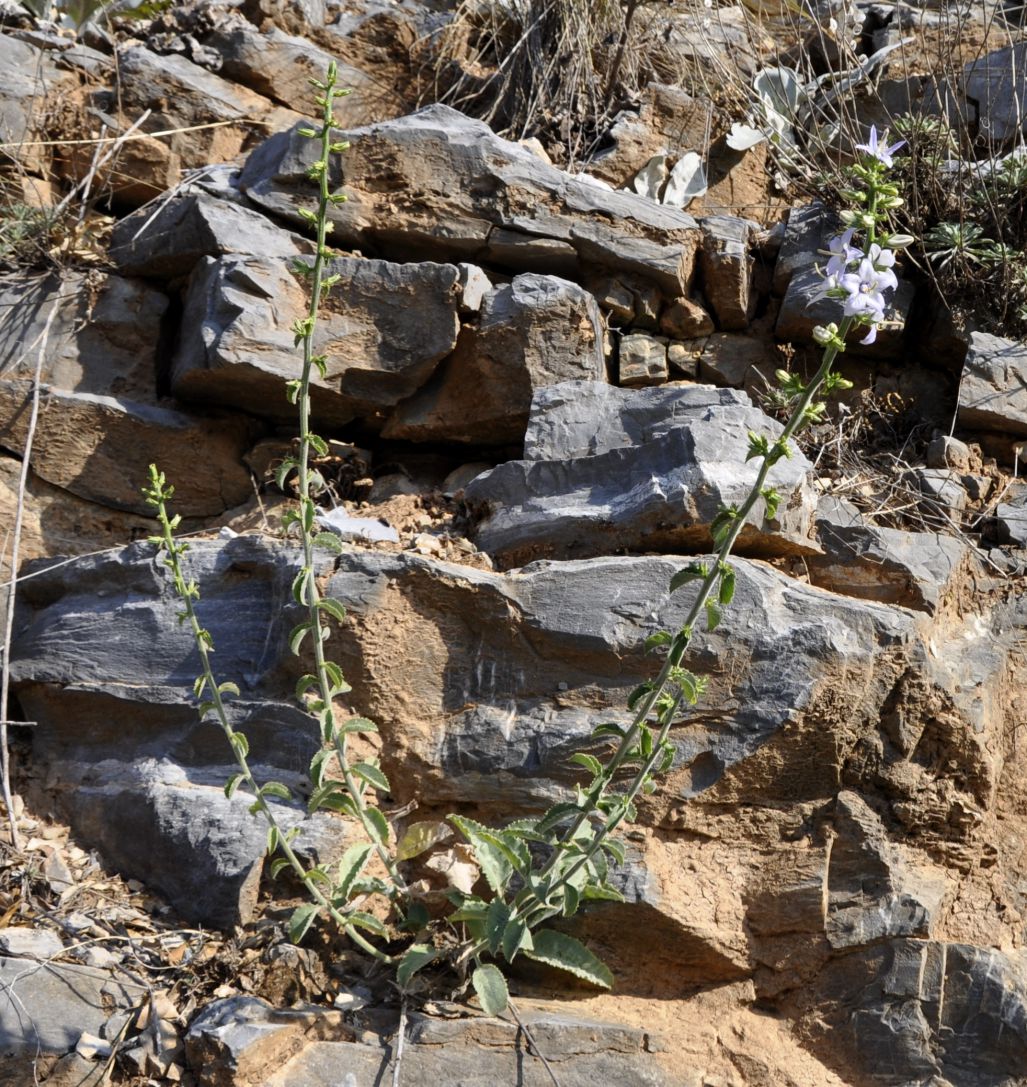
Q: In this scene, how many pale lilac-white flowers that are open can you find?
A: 6